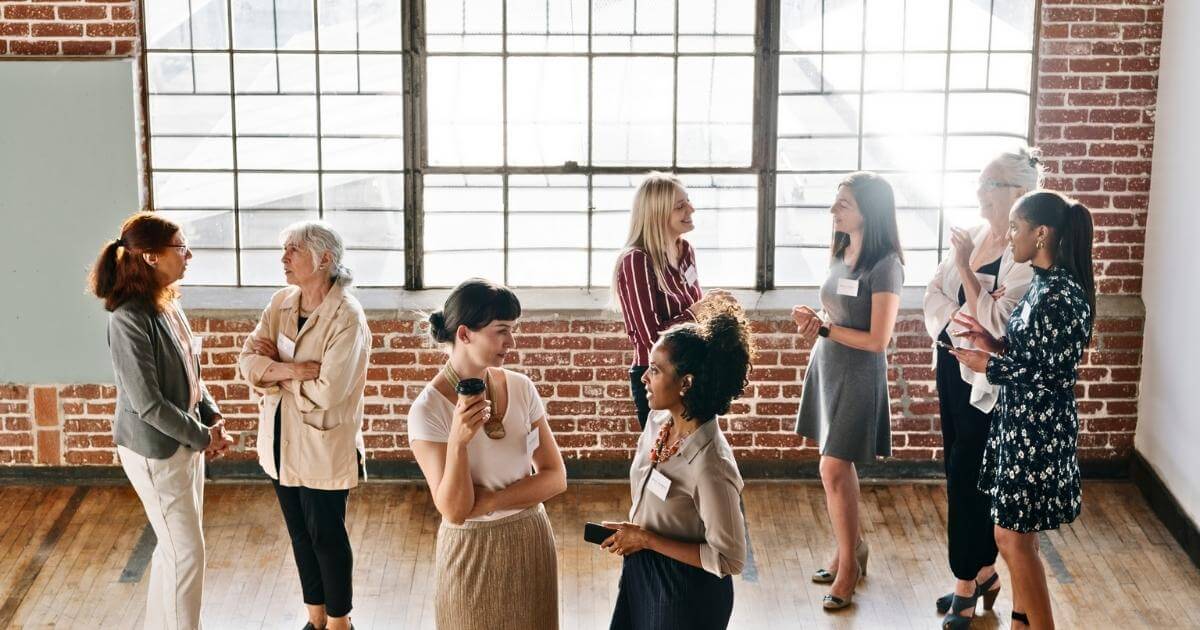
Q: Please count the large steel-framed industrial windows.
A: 3